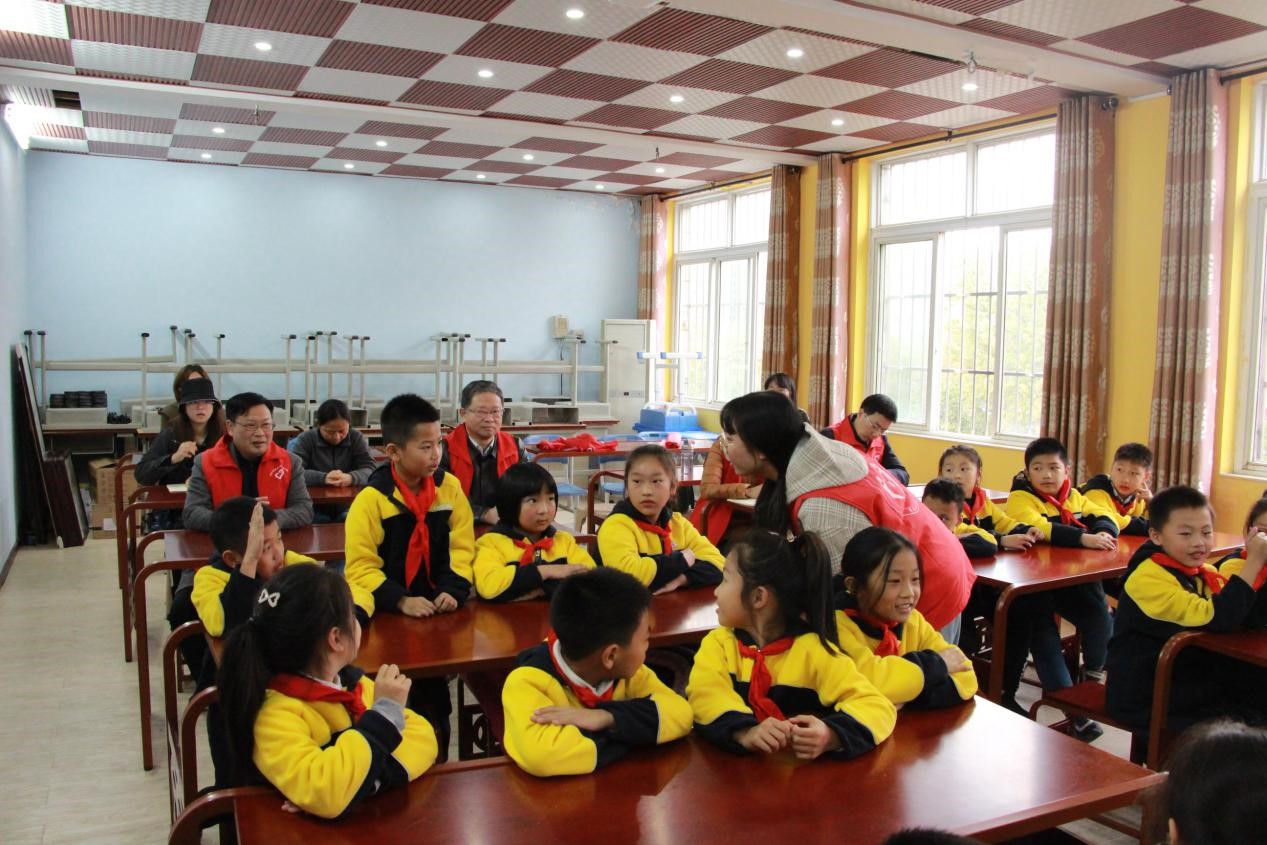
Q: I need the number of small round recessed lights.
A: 15